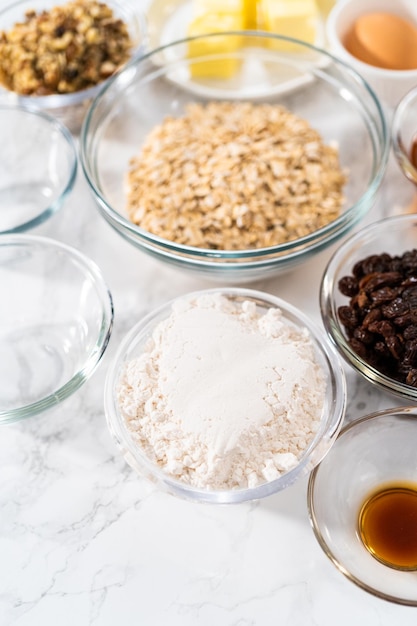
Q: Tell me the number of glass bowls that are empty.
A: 2